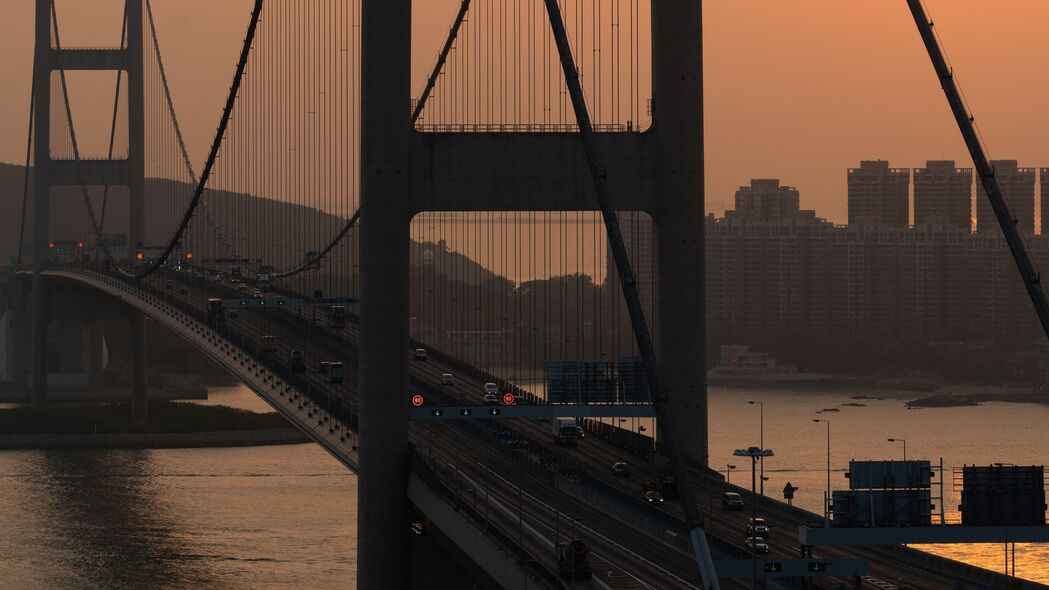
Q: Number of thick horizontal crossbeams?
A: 3